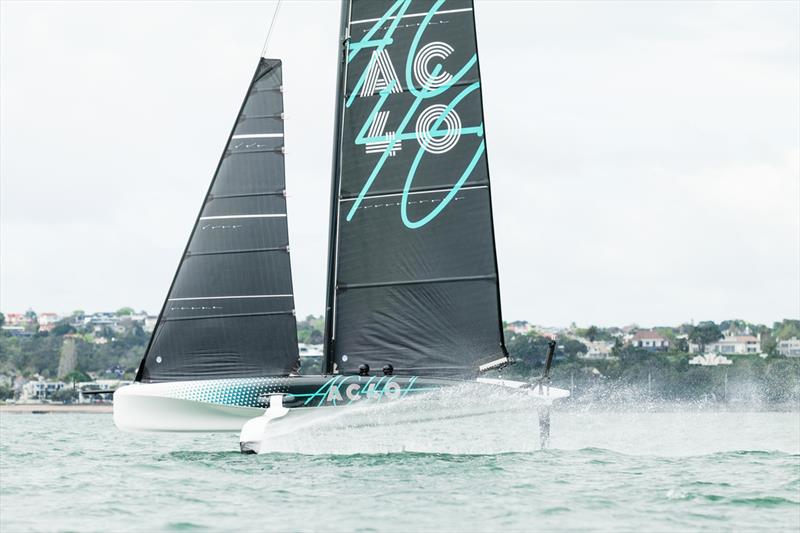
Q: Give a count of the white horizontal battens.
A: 5